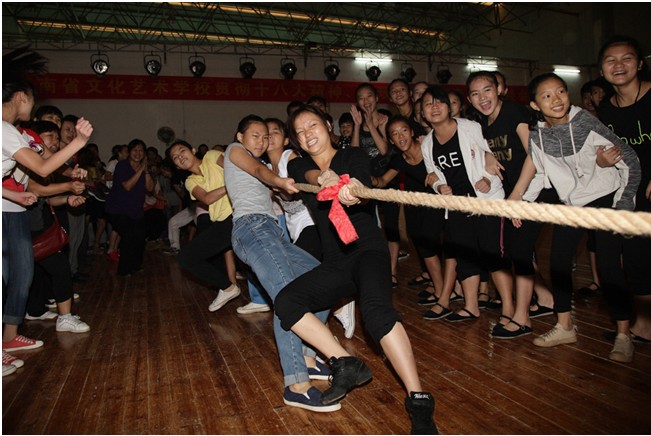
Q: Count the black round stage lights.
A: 9